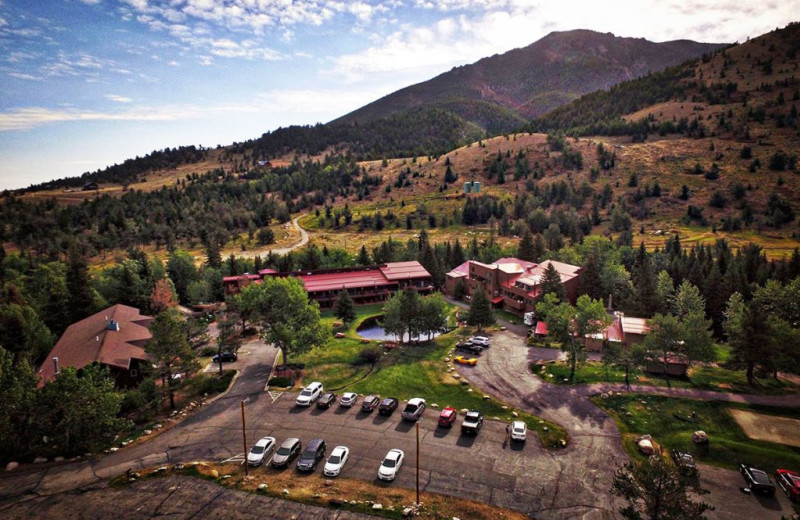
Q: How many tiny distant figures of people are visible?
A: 1